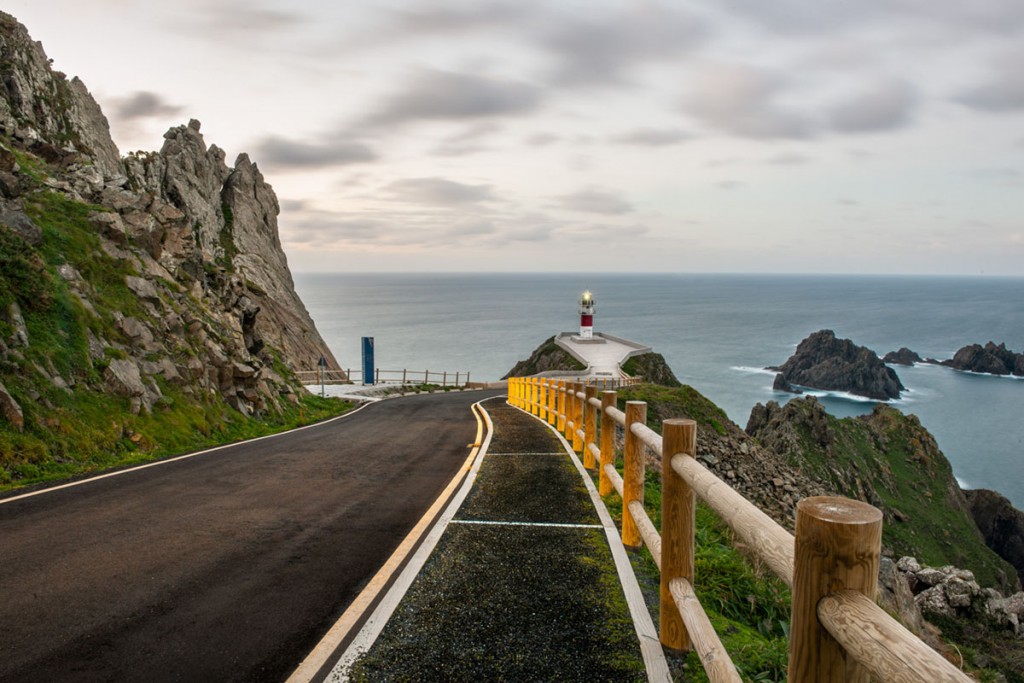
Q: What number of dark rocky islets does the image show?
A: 3